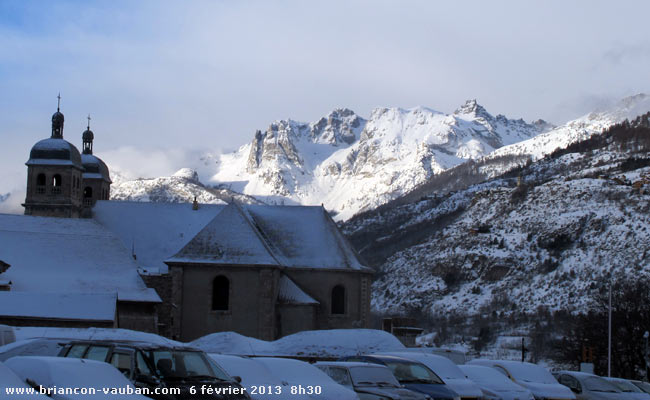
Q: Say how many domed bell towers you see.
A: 2